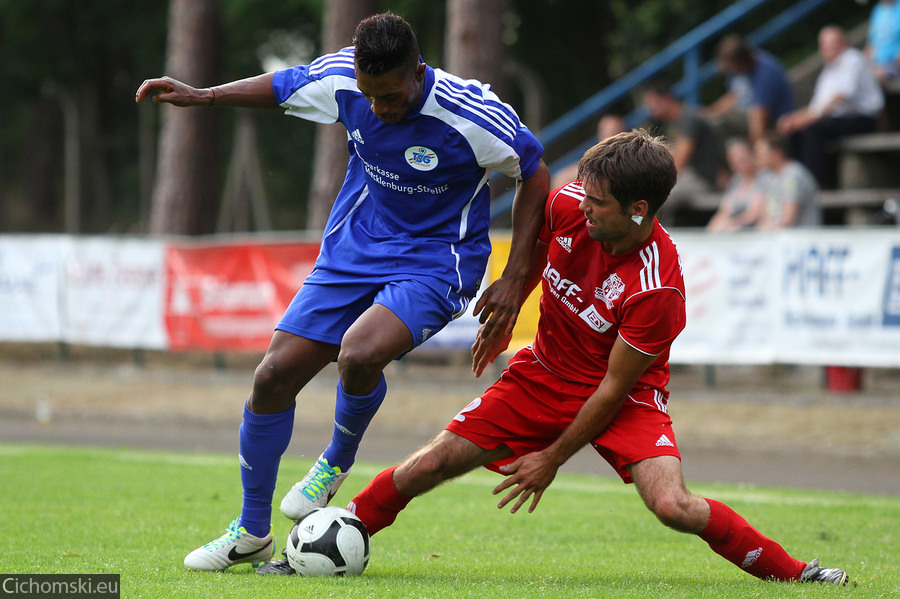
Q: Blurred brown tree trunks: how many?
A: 3